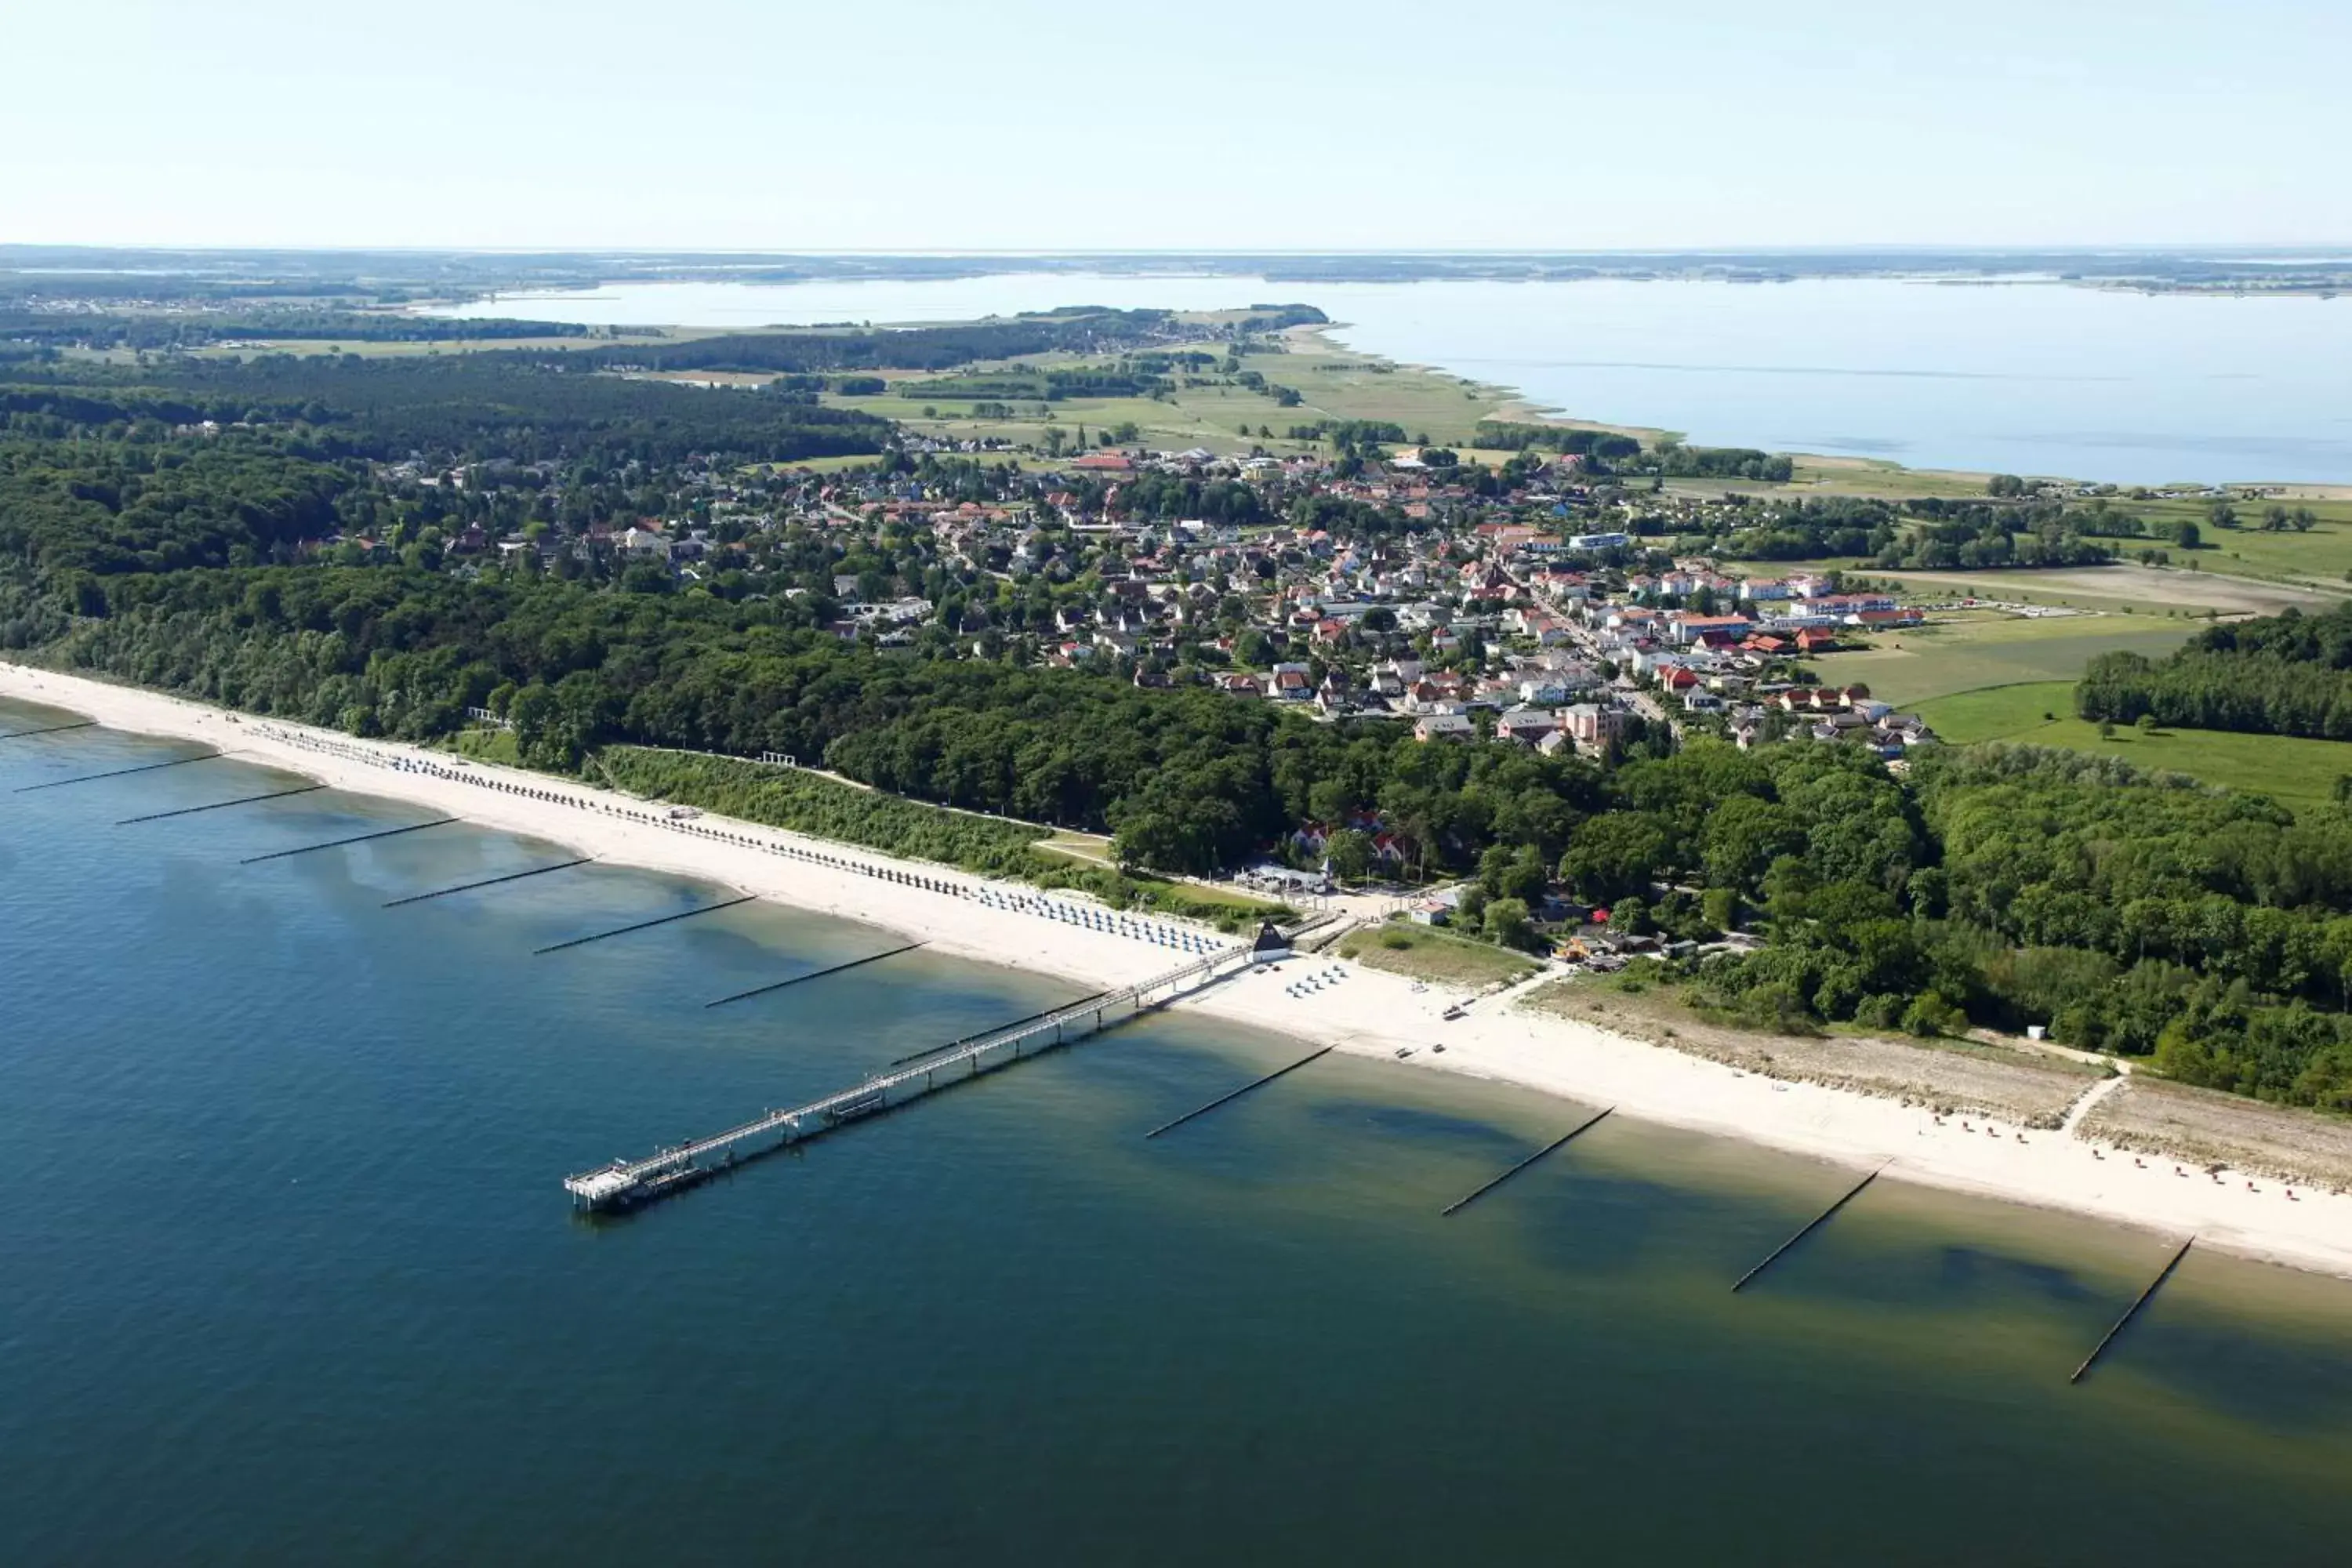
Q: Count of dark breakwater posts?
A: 12